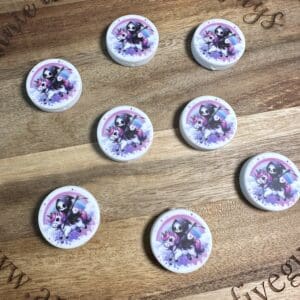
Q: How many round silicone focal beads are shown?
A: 8